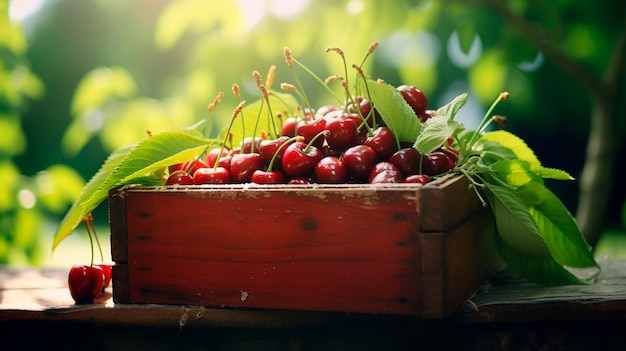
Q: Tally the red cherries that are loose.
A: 2